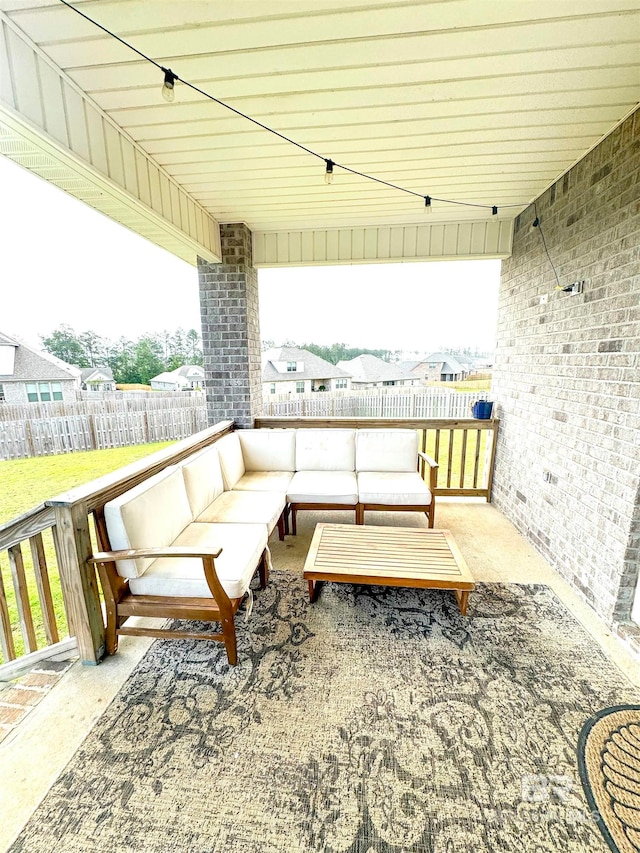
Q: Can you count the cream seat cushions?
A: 5